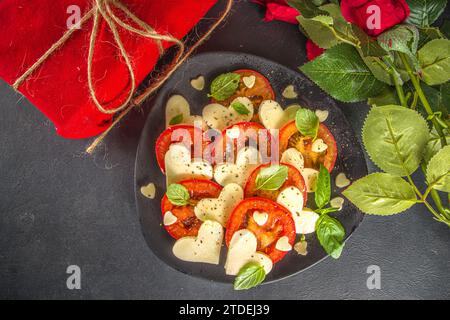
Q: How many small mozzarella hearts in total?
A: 13